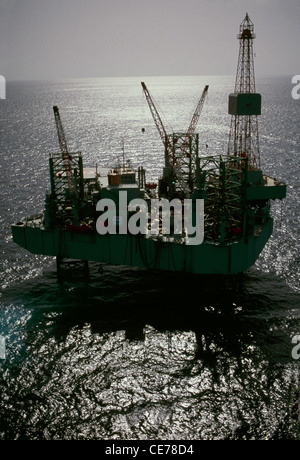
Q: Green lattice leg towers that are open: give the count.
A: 3